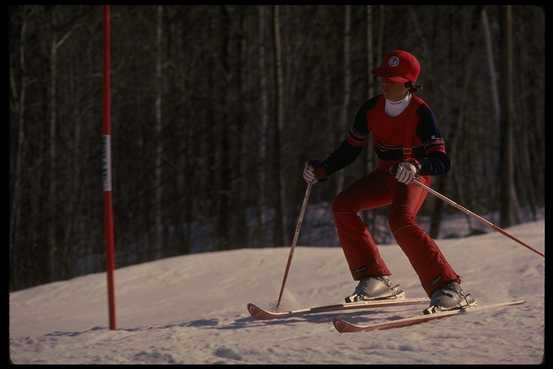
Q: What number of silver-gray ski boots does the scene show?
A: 2